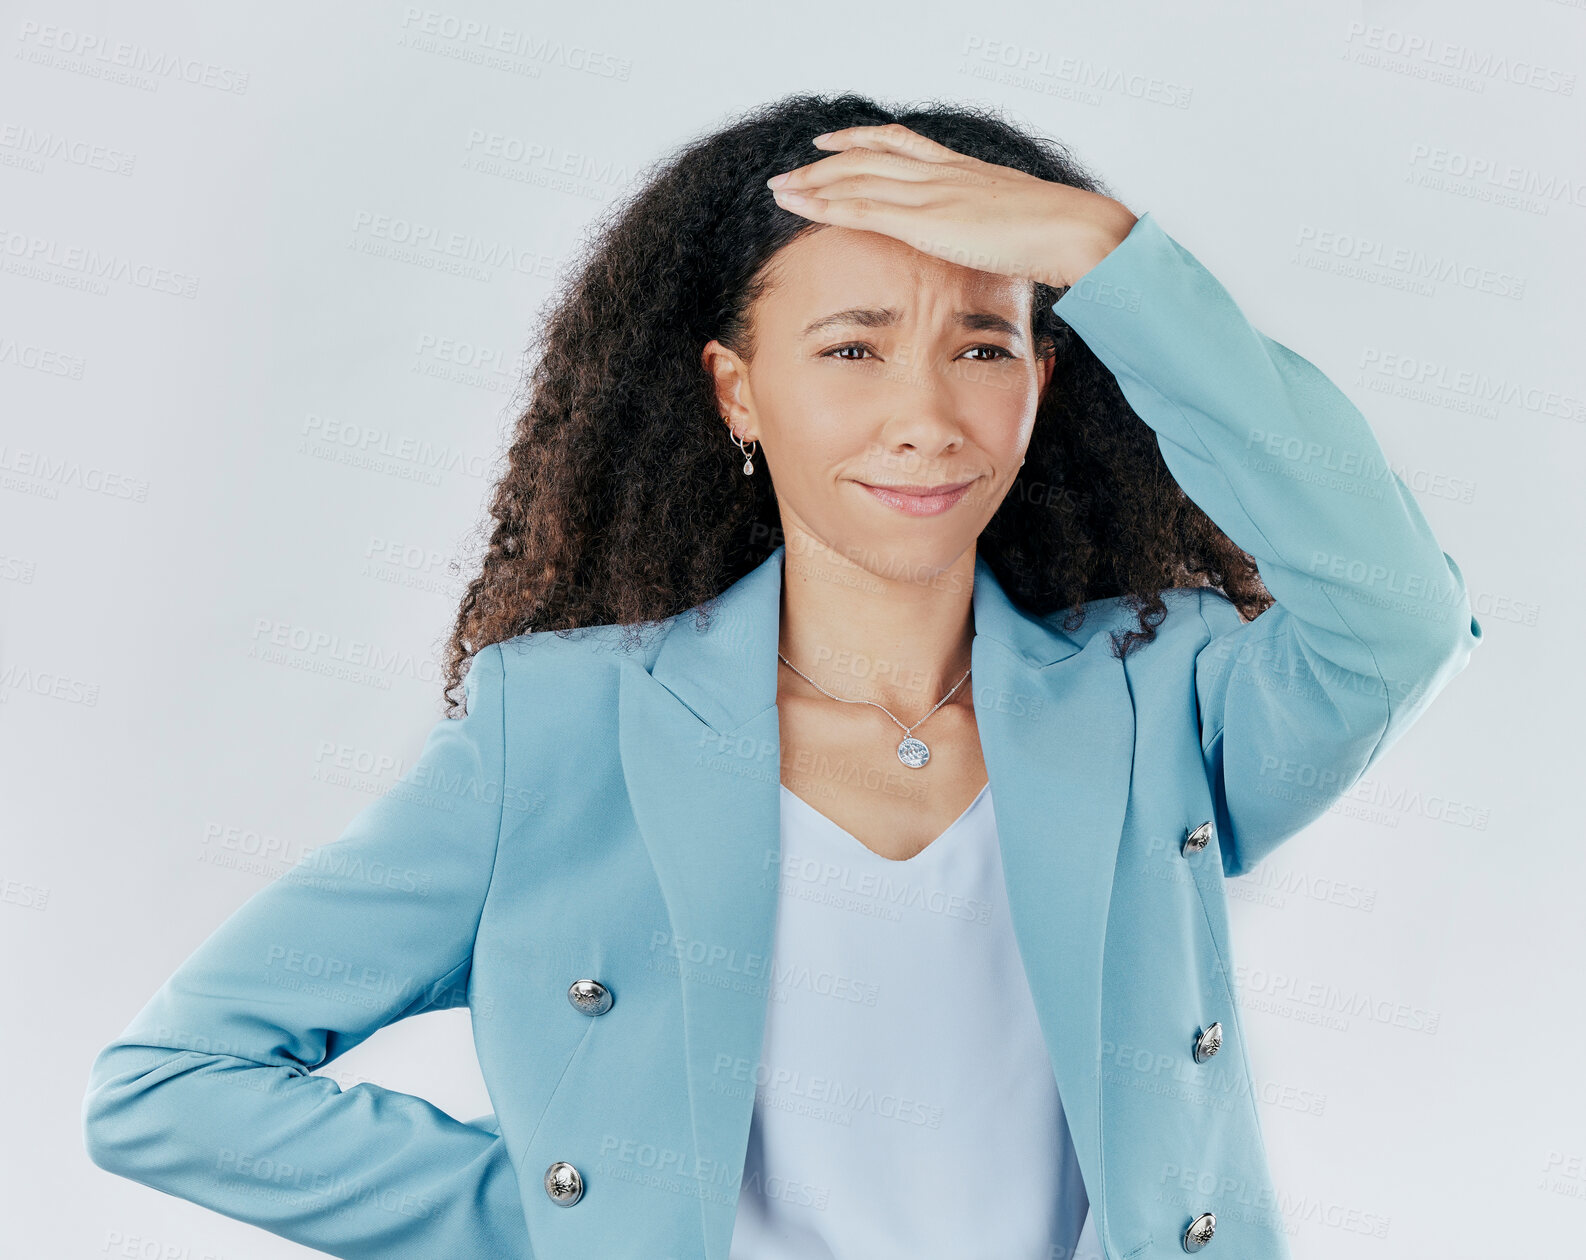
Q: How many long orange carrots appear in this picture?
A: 0